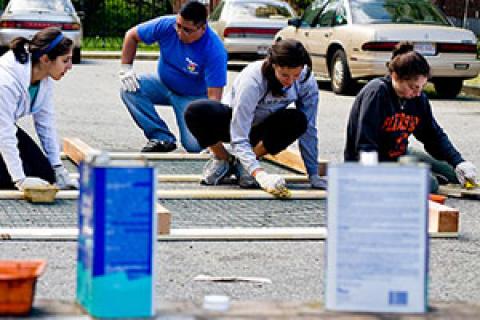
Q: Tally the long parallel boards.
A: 4